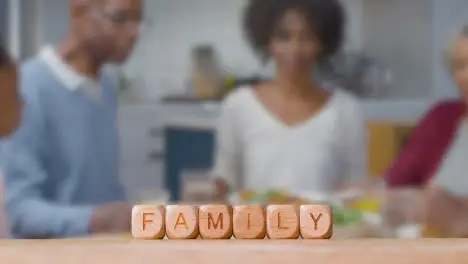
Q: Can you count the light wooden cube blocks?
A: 6